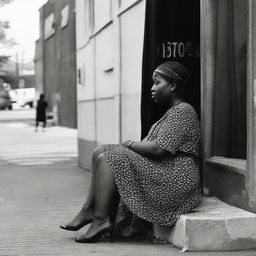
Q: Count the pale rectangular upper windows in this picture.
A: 2